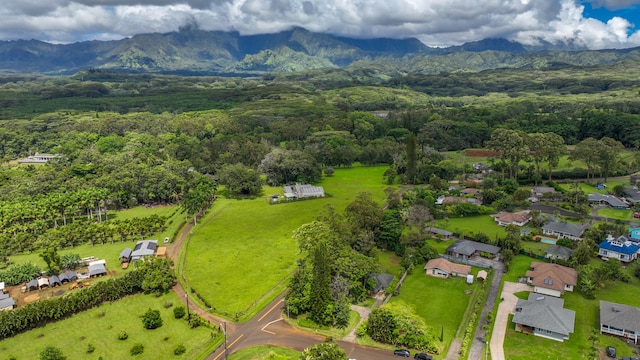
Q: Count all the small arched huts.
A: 5